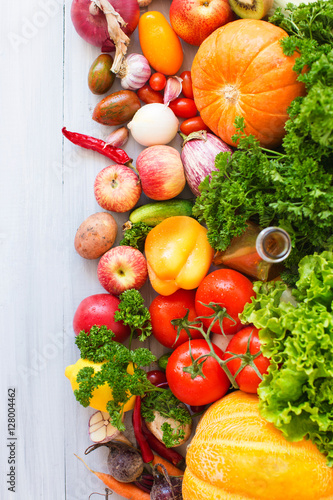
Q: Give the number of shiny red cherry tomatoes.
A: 5